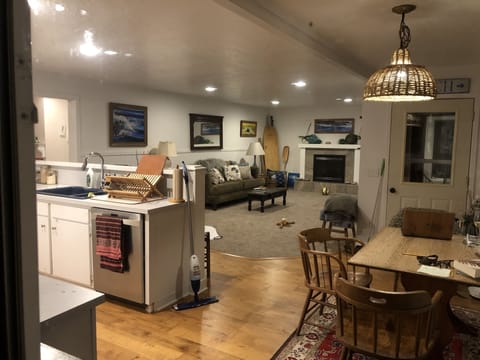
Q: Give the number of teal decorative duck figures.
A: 2